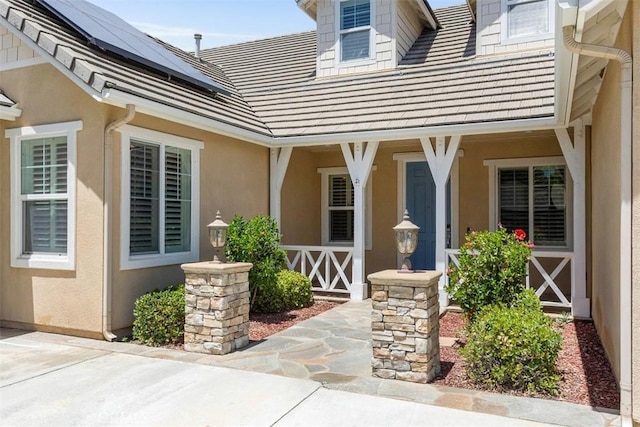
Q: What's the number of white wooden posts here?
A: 4